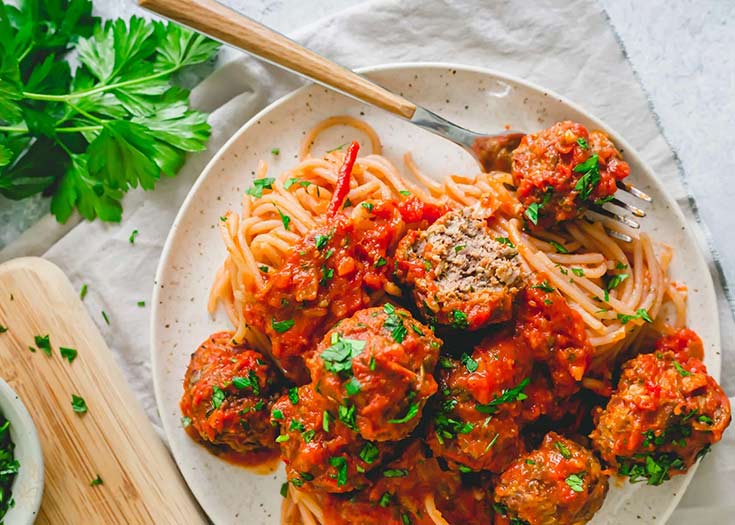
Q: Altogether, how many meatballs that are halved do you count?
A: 1